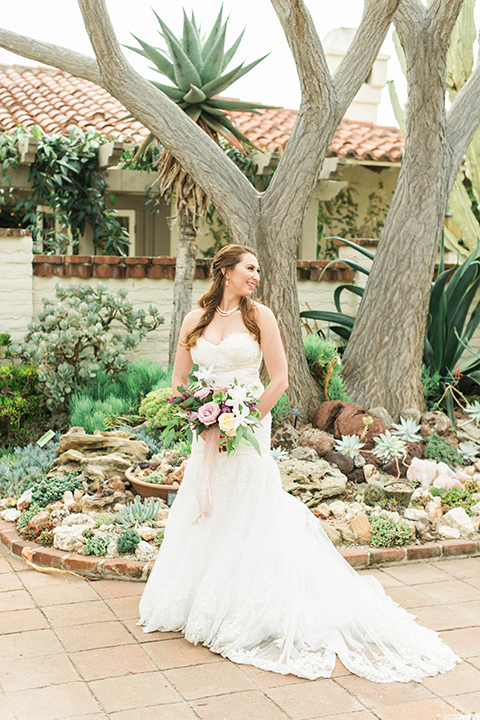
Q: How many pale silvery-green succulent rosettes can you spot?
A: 6